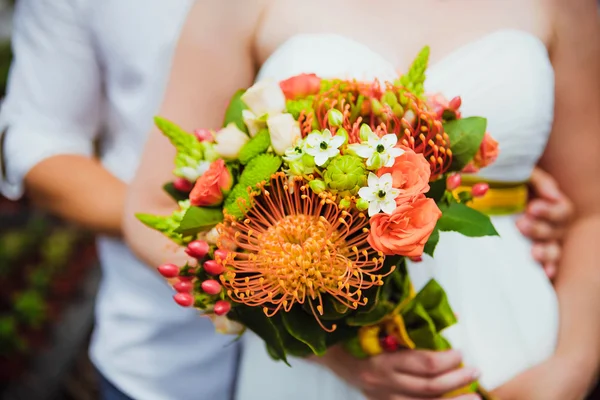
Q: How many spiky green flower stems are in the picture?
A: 3